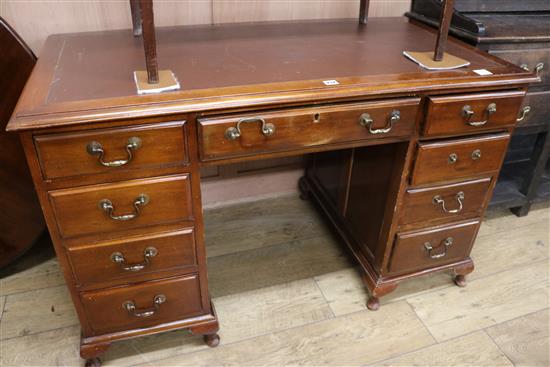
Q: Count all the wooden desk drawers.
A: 9